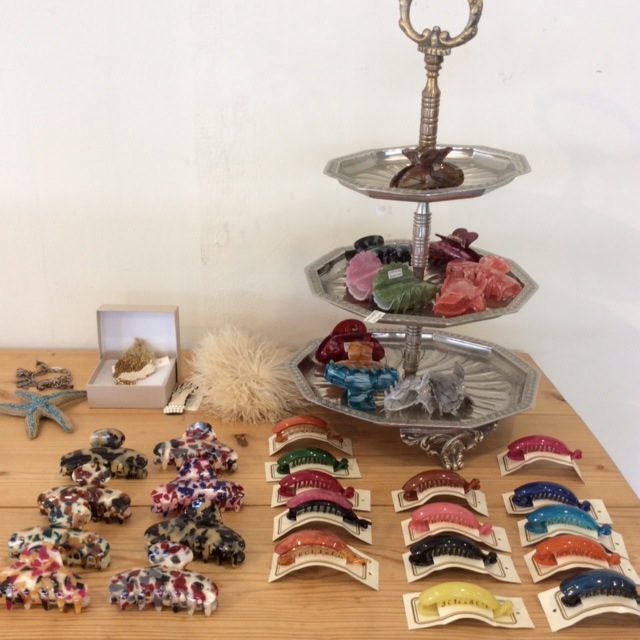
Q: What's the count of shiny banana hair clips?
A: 14